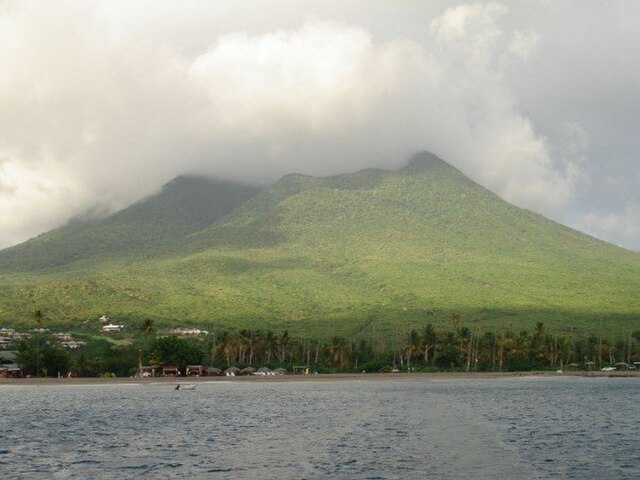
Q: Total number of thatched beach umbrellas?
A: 5